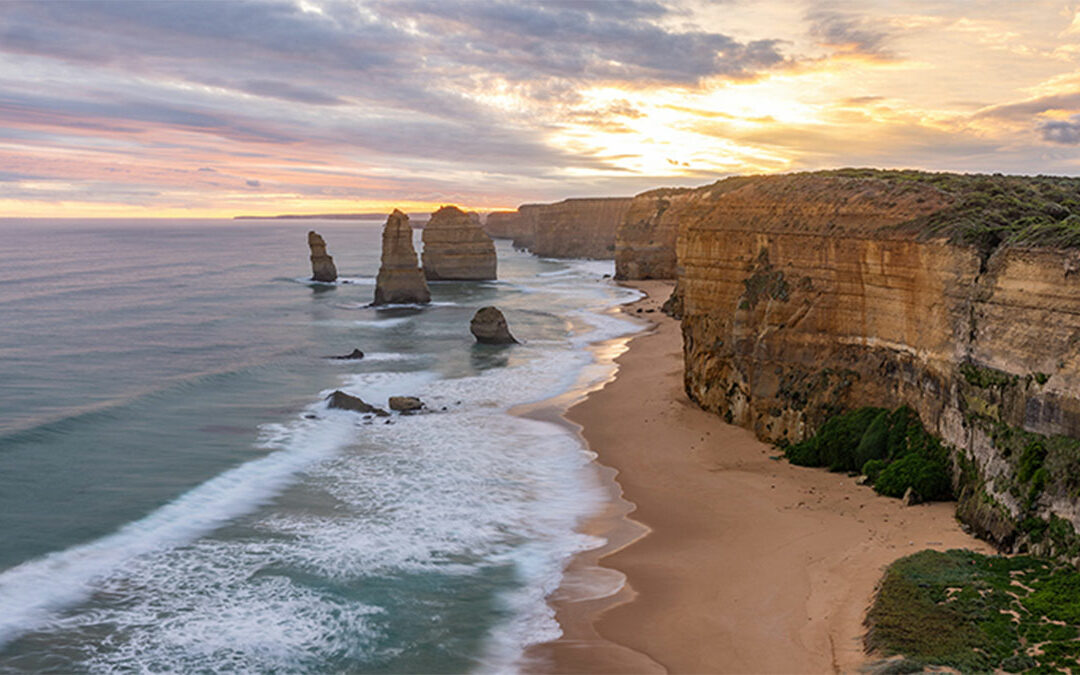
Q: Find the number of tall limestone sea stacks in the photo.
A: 3